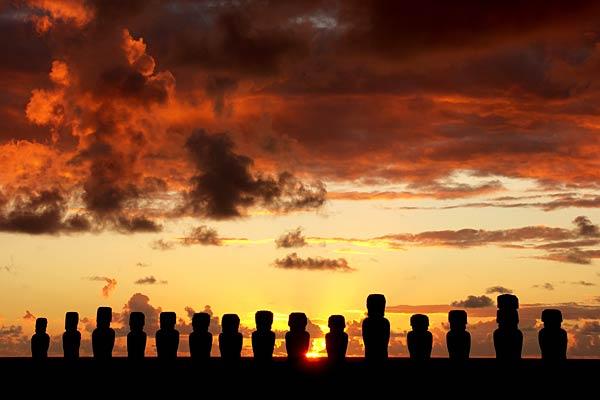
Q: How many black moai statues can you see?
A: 15